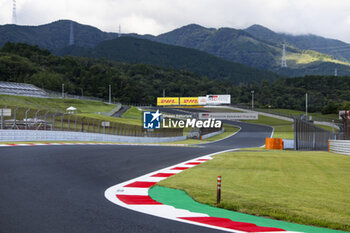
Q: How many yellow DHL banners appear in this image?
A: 2